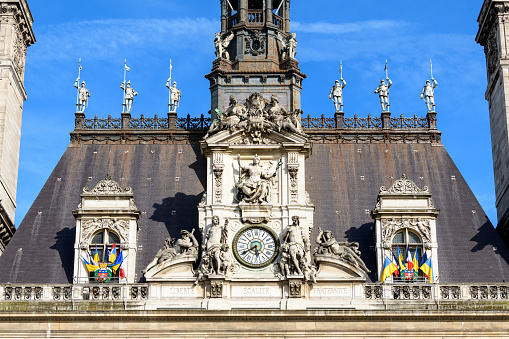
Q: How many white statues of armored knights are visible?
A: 6